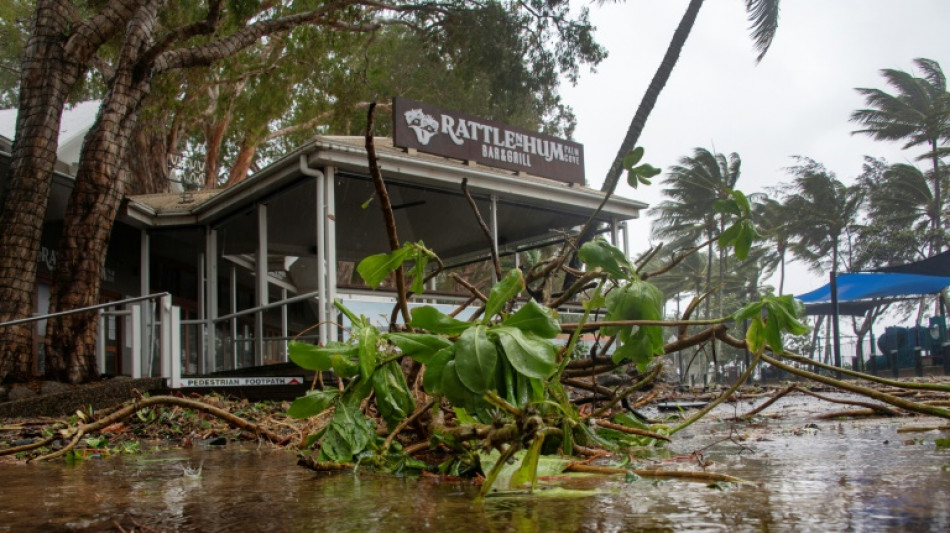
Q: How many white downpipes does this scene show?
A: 1